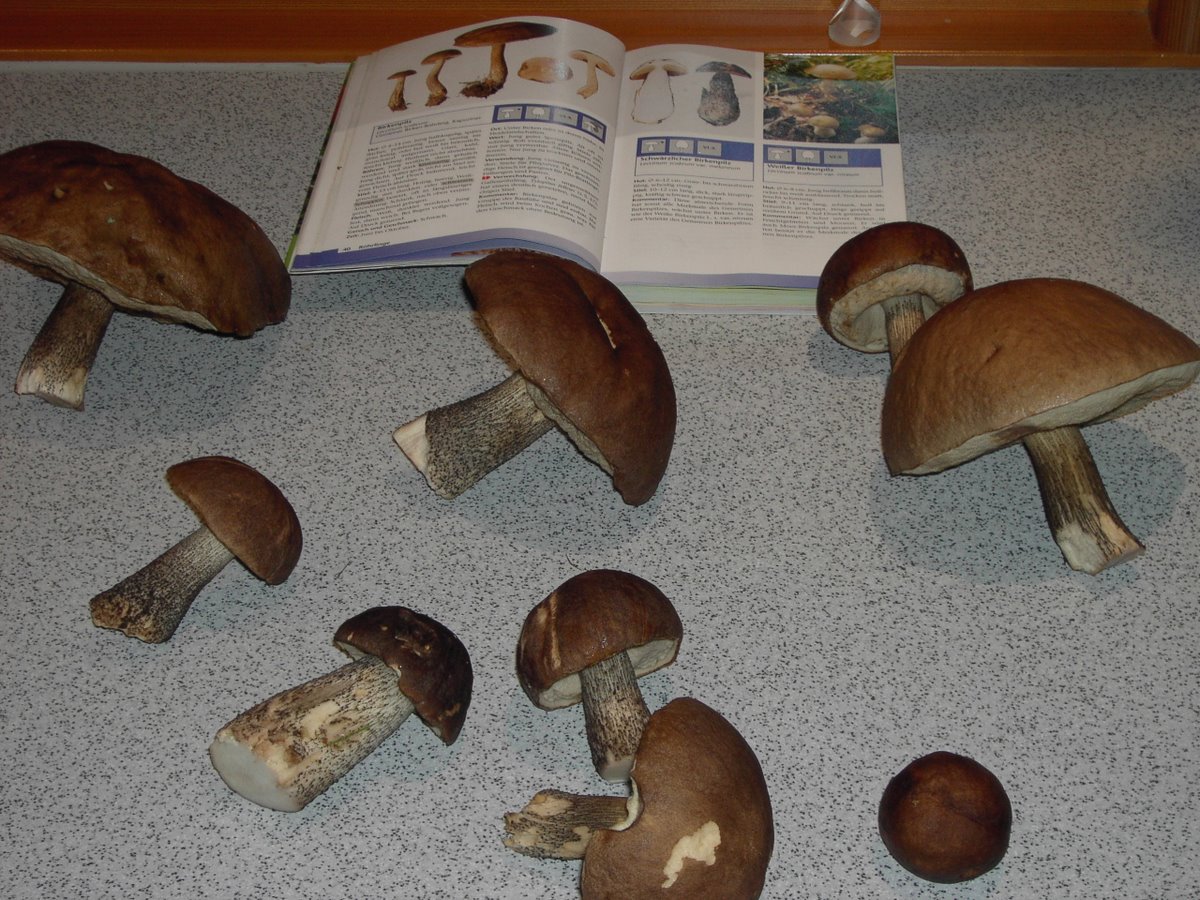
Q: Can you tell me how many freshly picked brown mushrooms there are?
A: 9